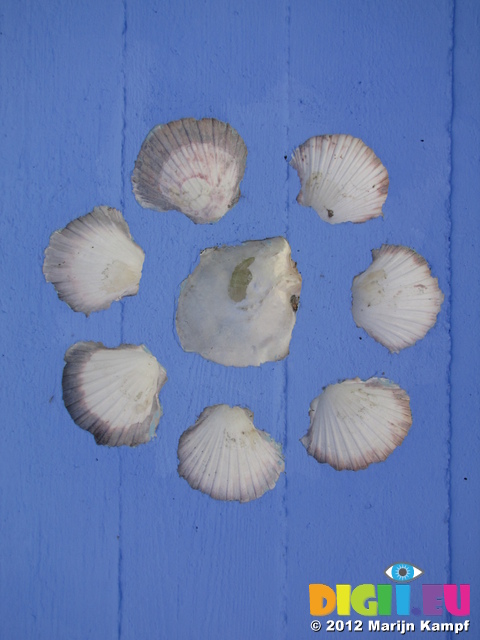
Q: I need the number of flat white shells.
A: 1